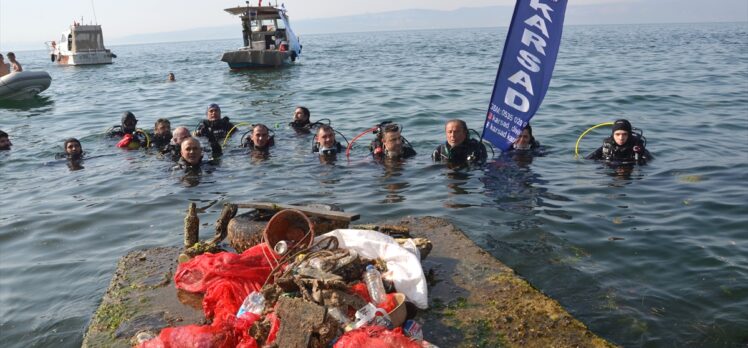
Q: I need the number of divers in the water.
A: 14